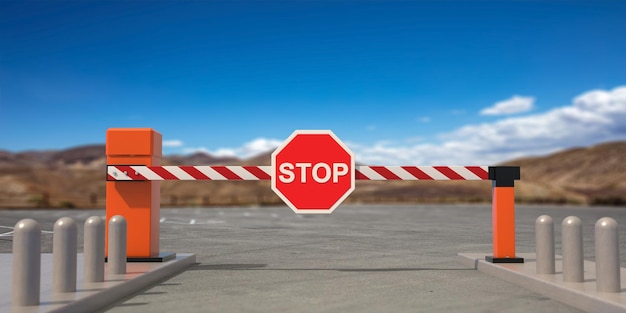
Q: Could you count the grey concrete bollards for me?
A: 7